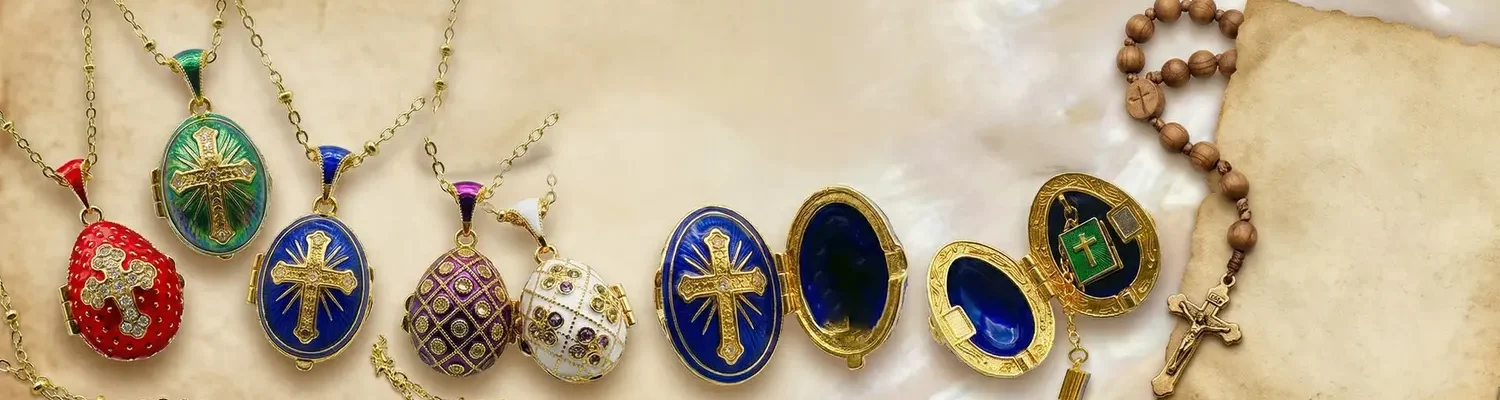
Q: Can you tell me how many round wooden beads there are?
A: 12